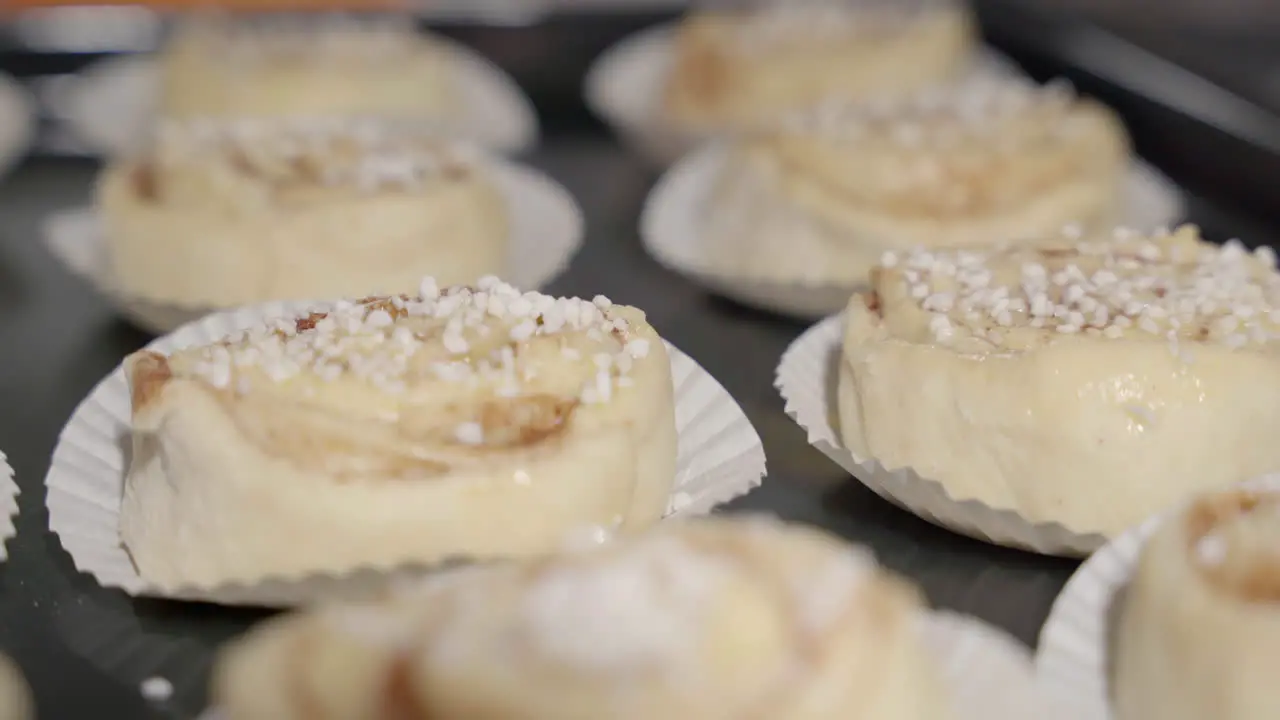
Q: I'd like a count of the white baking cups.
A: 10